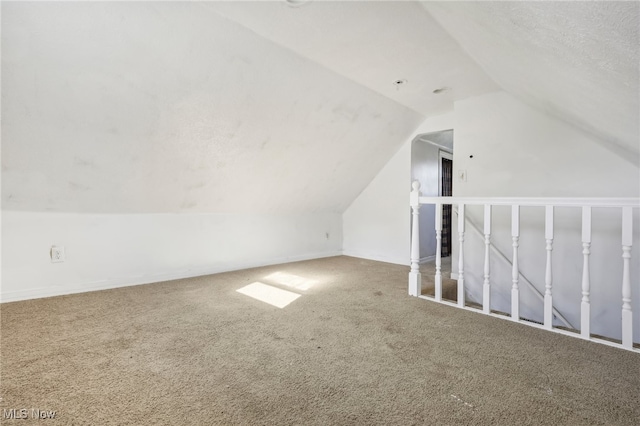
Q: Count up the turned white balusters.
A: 7